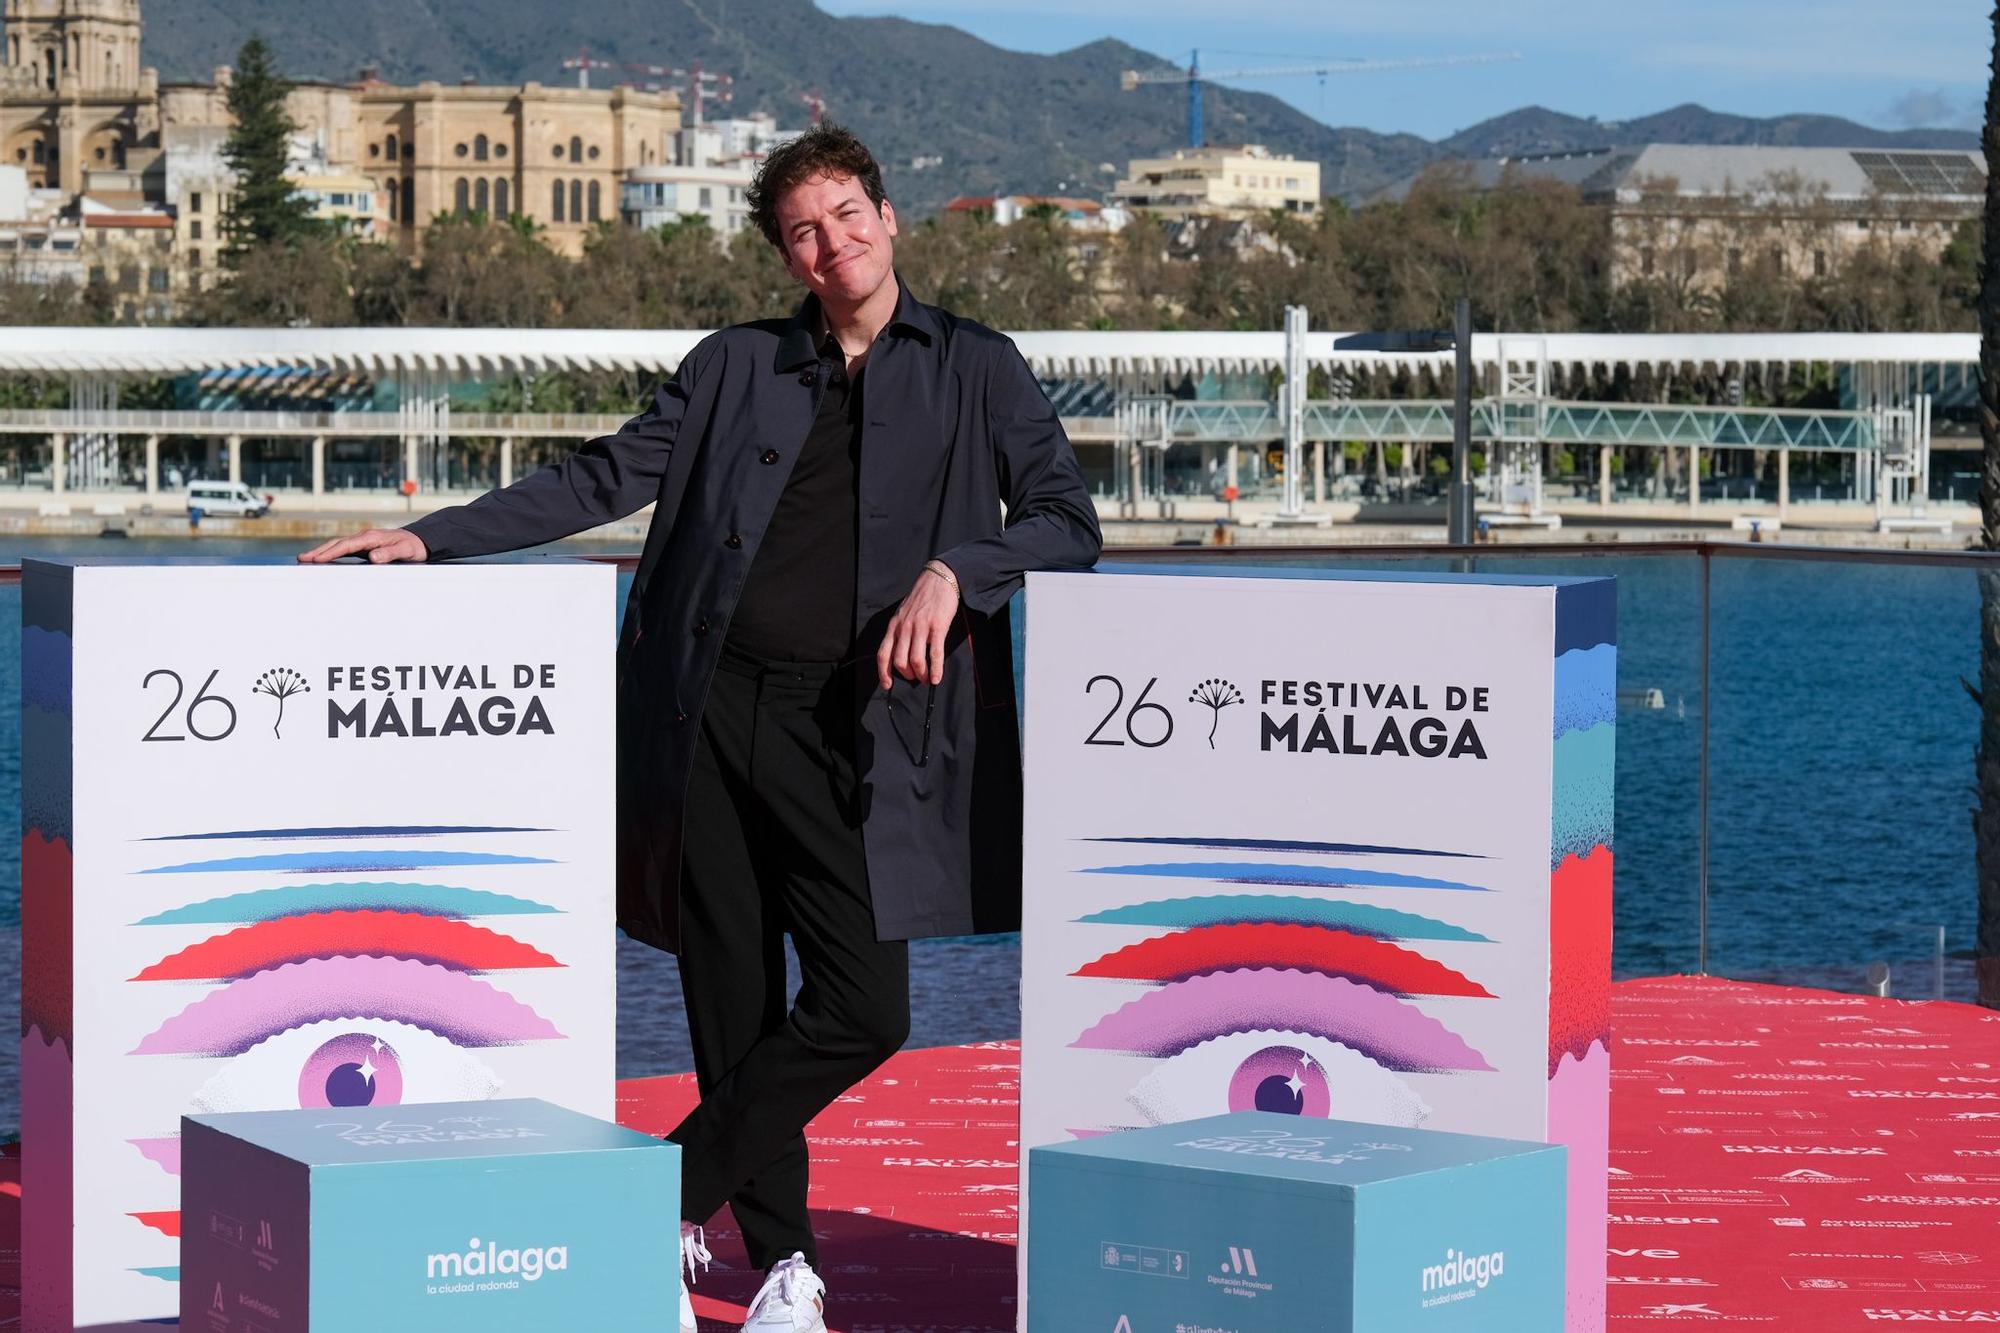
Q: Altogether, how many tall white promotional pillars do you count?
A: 2